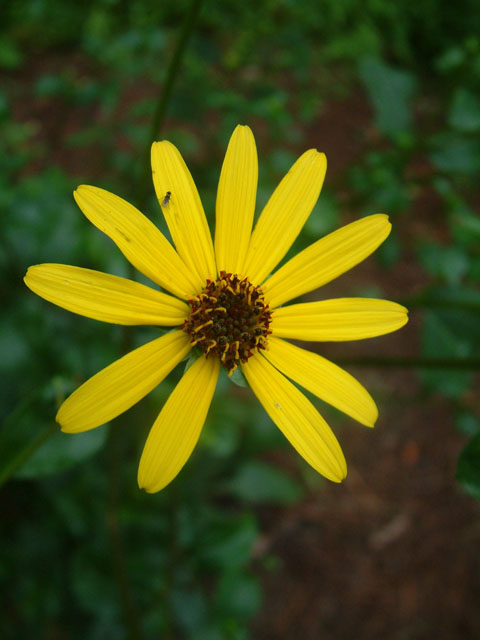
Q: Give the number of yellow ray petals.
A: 11